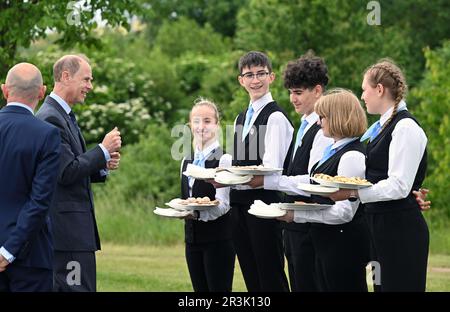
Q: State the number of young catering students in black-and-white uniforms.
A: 5